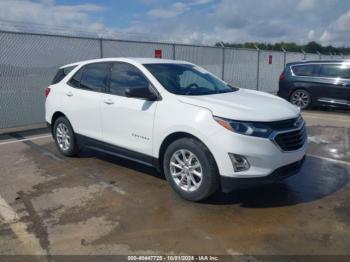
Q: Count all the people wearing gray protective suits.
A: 0